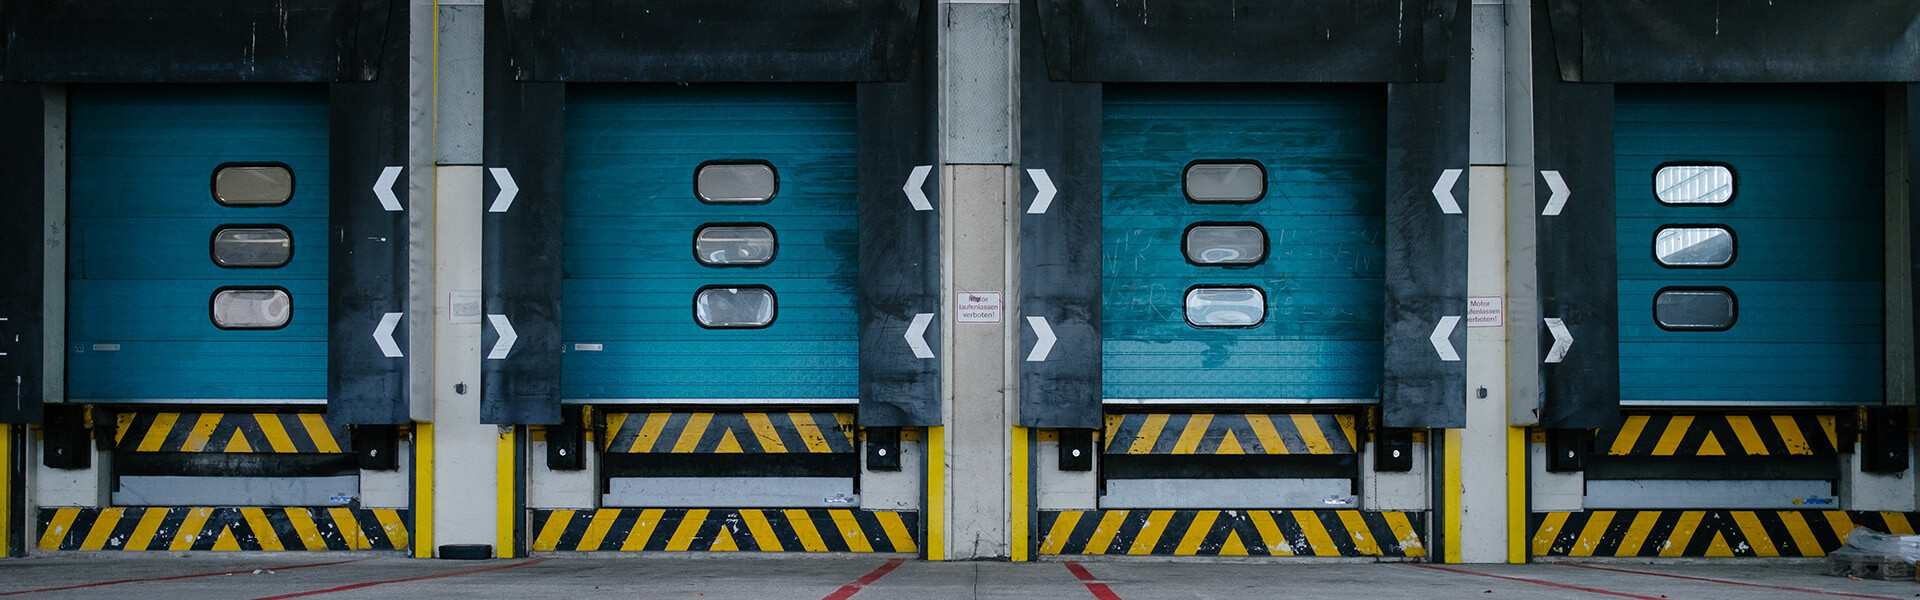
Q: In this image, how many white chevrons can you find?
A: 12